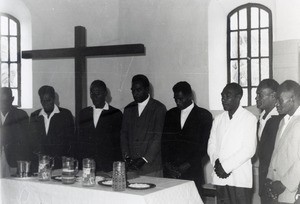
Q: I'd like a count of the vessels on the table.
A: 5